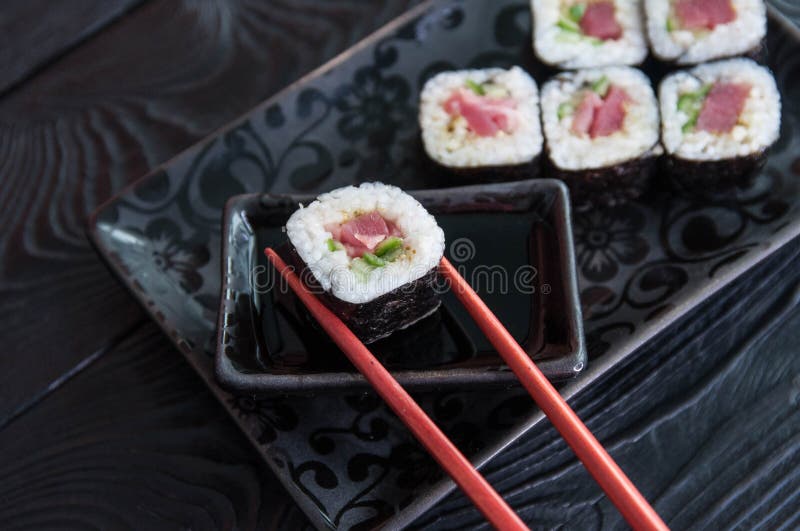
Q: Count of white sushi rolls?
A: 6